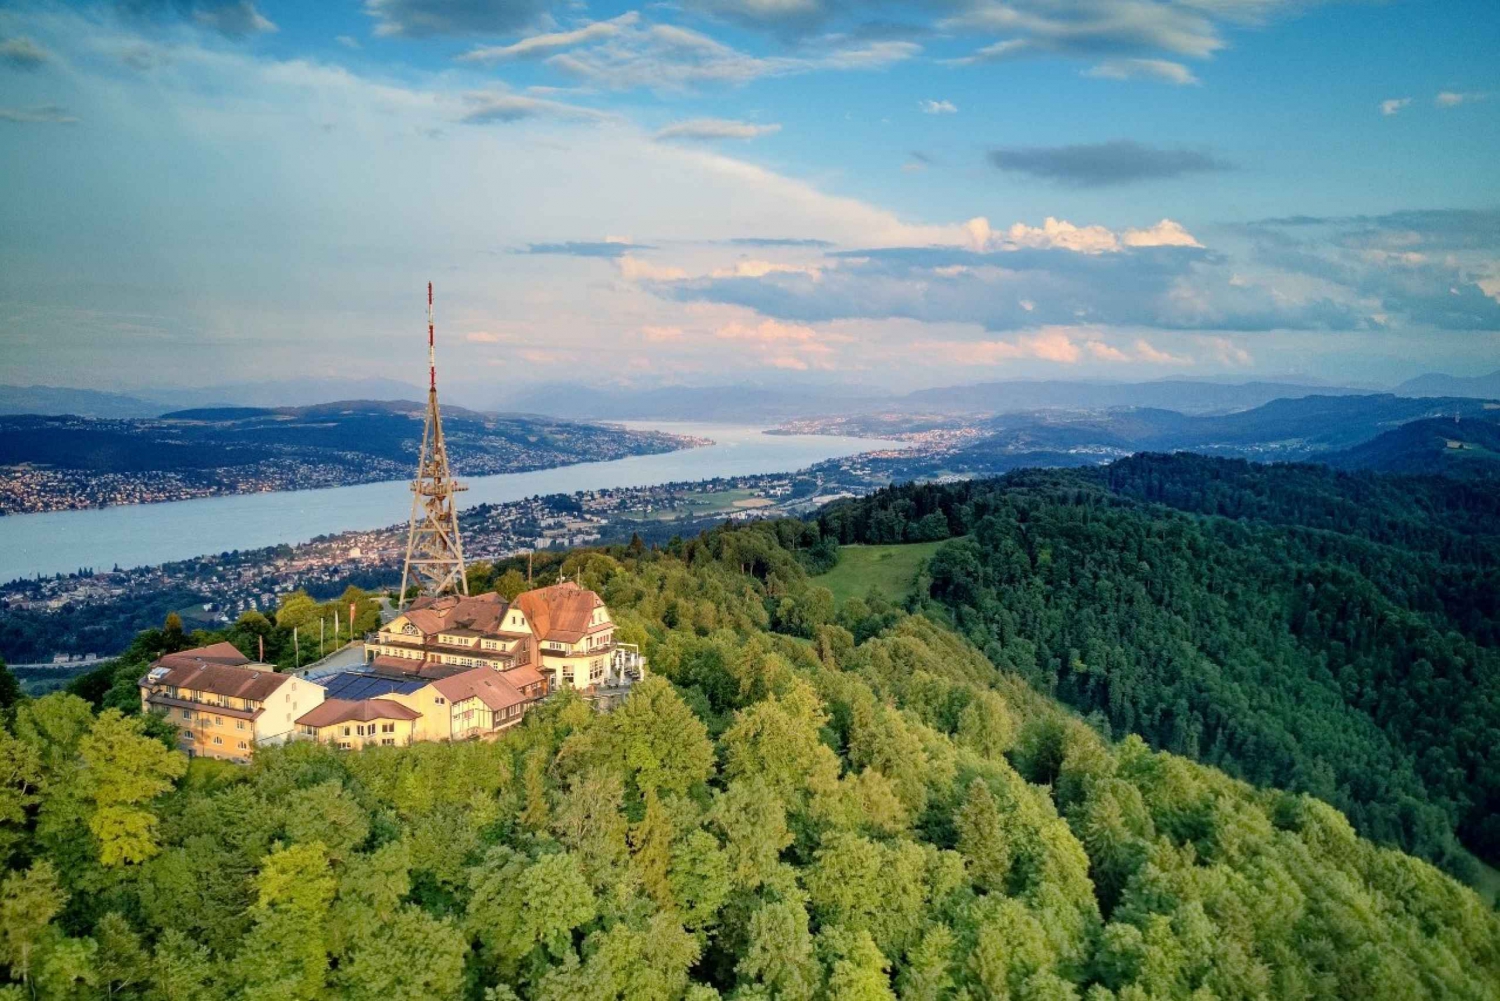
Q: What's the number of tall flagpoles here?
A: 5